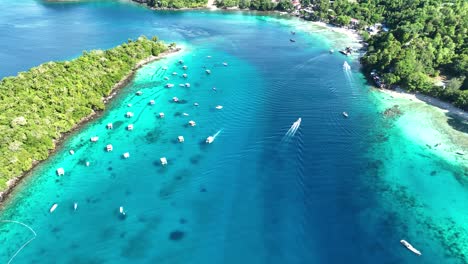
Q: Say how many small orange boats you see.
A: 0